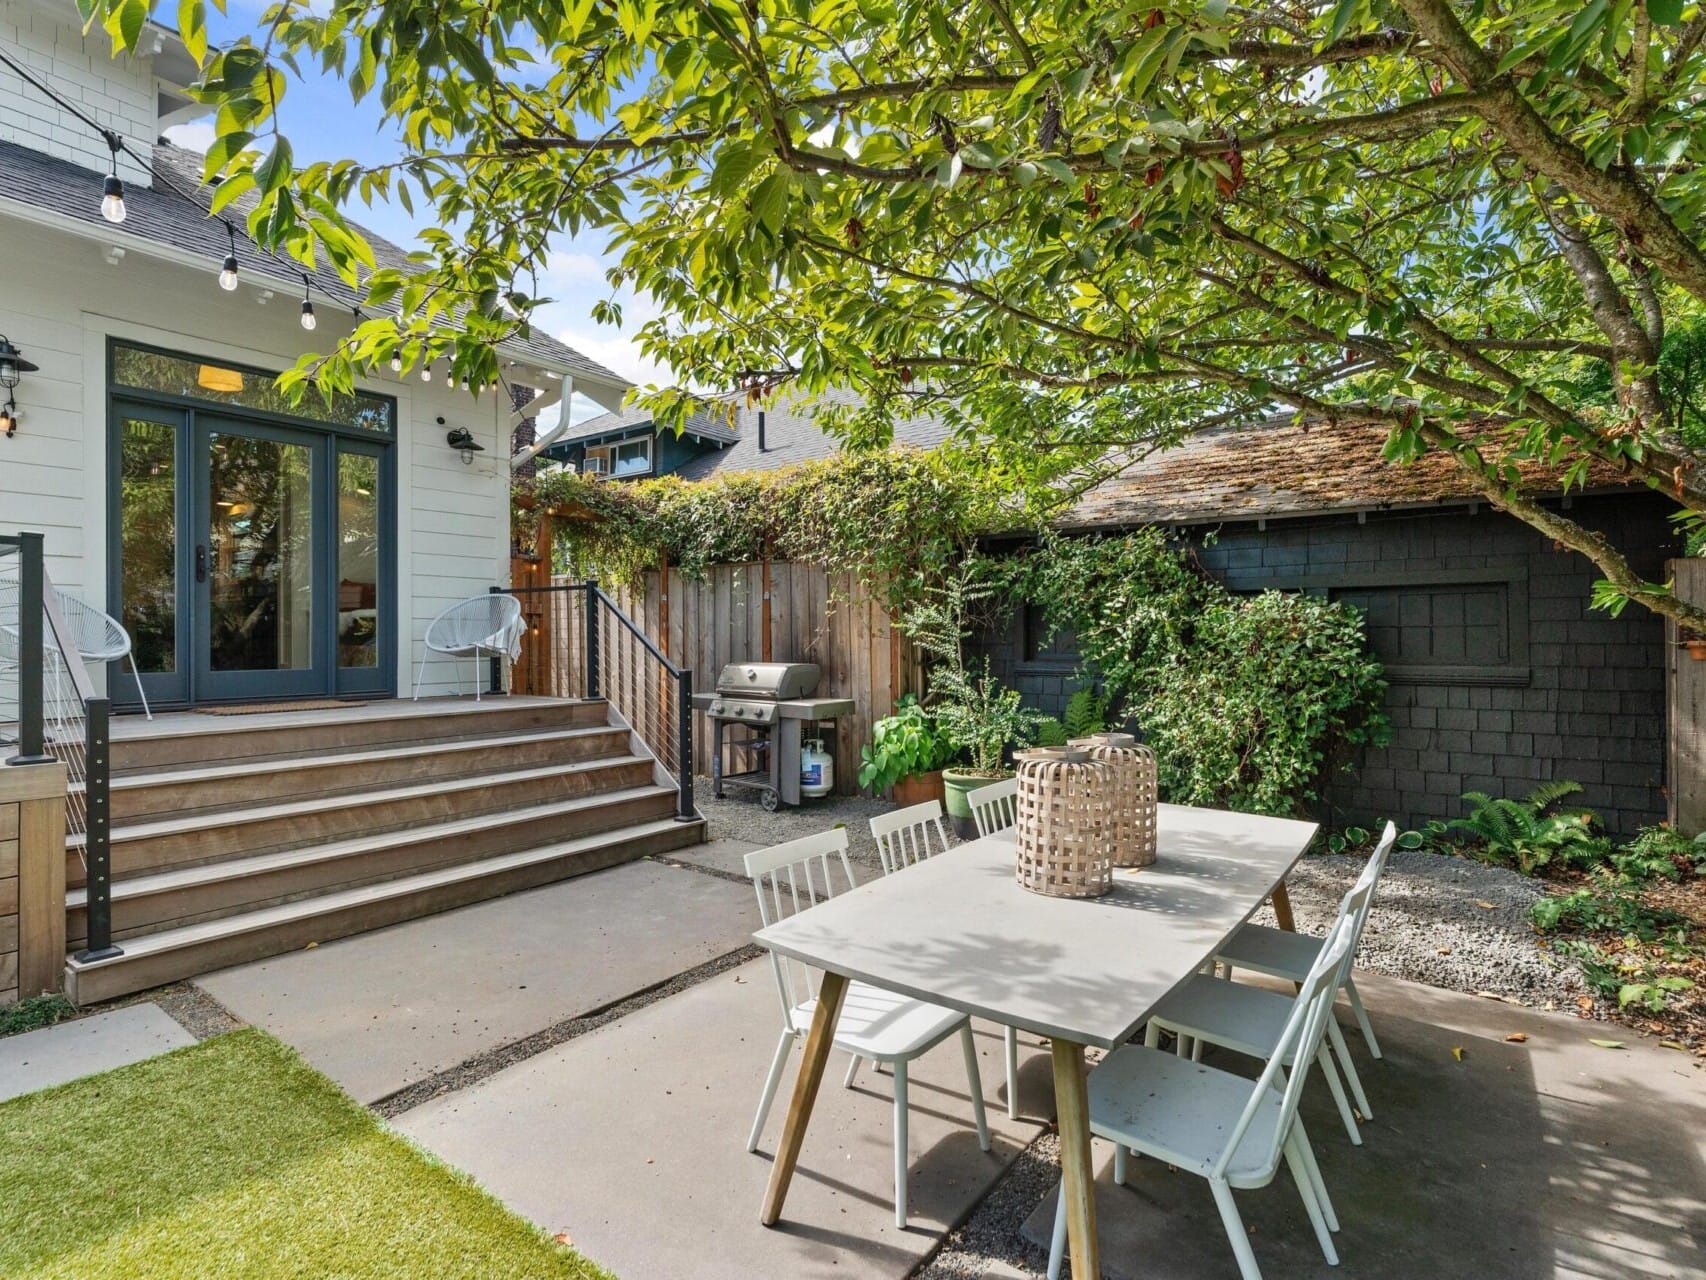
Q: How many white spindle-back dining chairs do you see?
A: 6